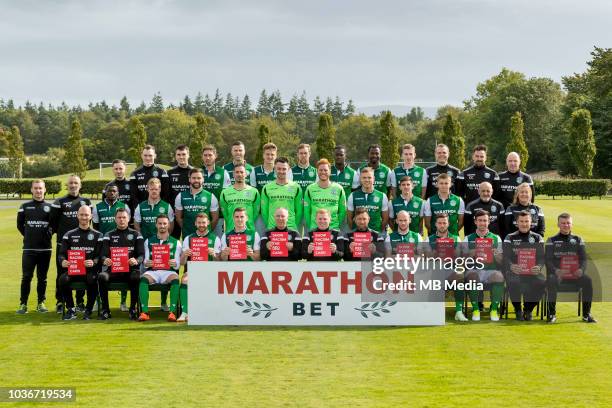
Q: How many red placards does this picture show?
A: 13